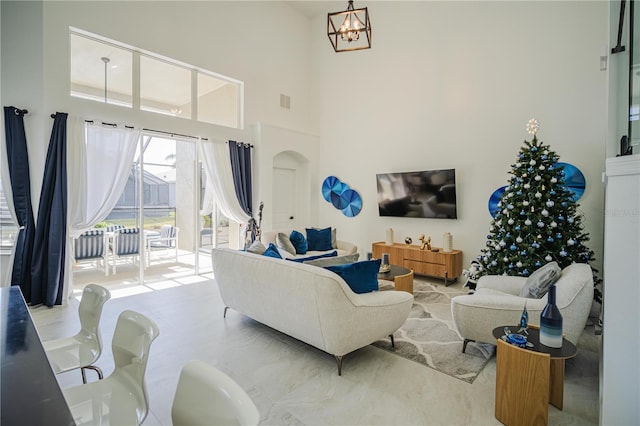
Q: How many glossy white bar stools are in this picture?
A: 3